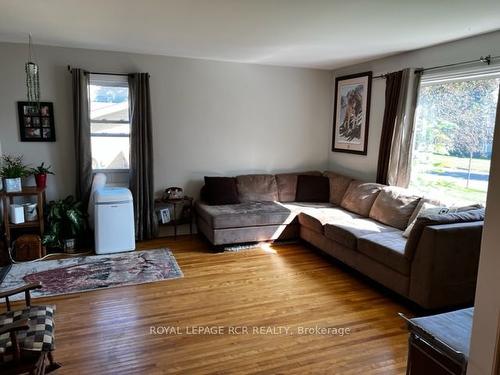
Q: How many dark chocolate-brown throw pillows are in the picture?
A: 2